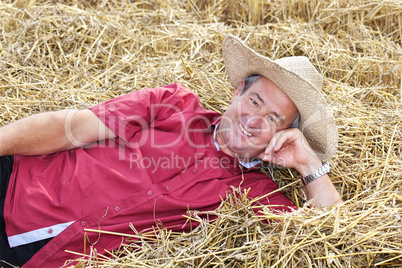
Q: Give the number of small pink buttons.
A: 6